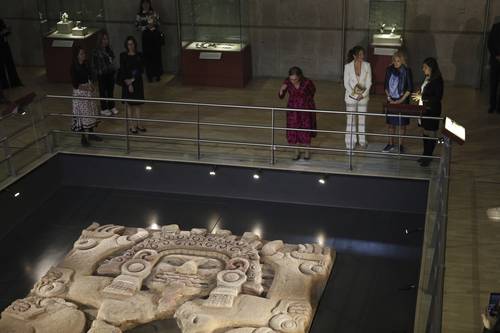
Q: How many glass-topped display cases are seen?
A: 3